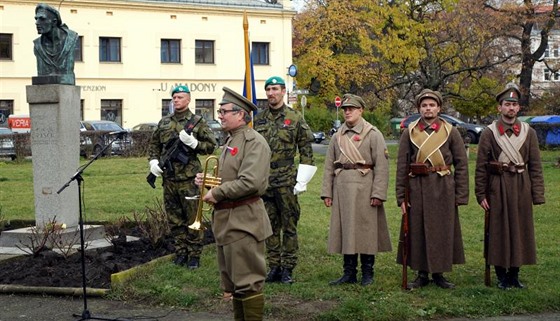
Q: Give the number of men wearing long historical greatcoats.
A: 3